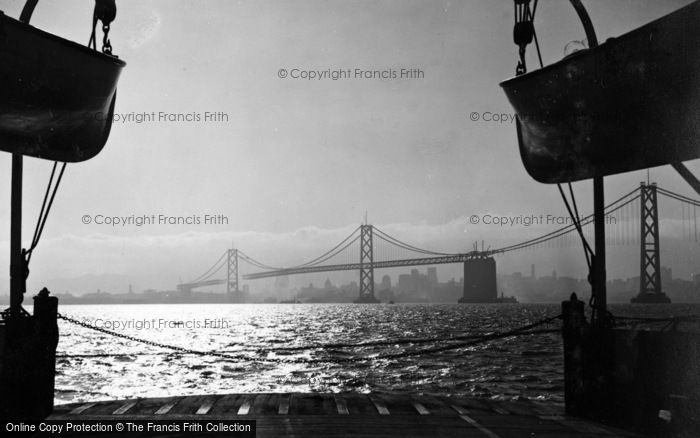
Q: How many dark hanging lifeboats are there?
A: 2